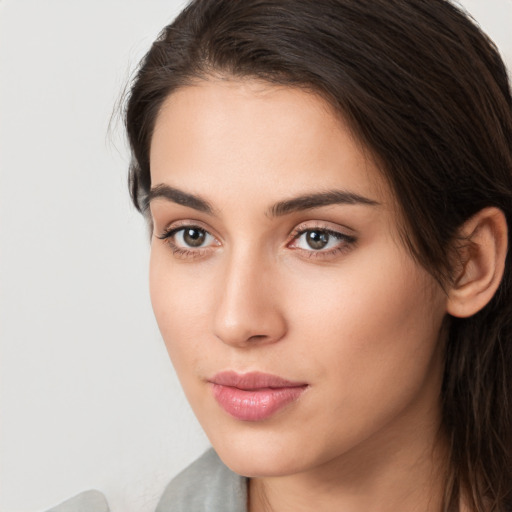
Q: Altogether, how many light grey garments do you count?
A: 1